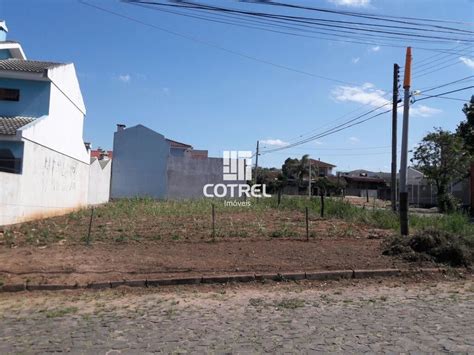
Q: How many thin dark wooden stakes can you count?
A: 3